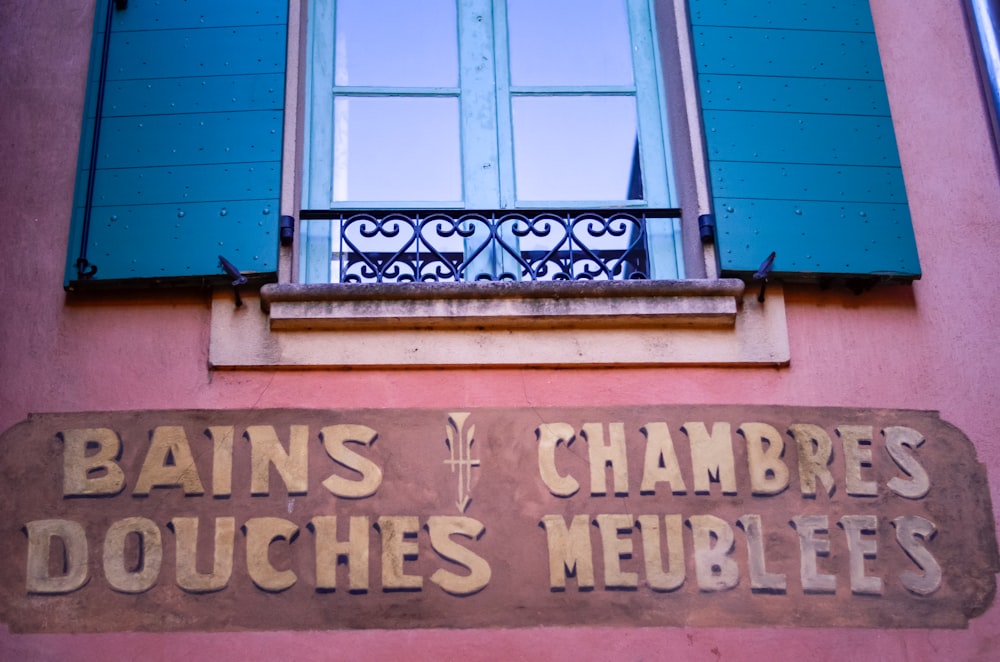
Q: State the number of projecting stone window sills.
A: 1